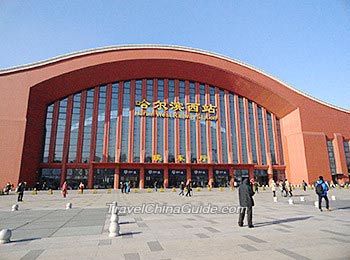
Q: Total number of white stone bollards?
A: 12